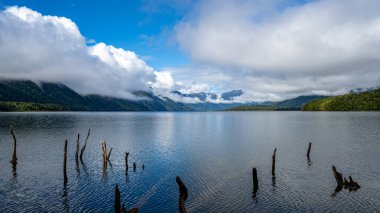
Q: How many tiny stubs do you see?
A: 2